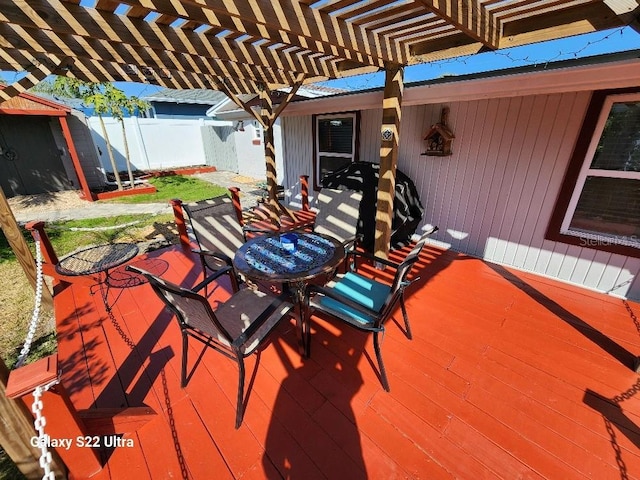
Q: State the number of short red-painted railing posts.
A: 5